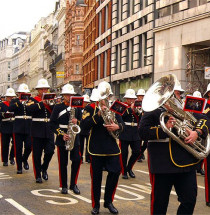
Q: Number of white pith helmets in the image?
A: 12